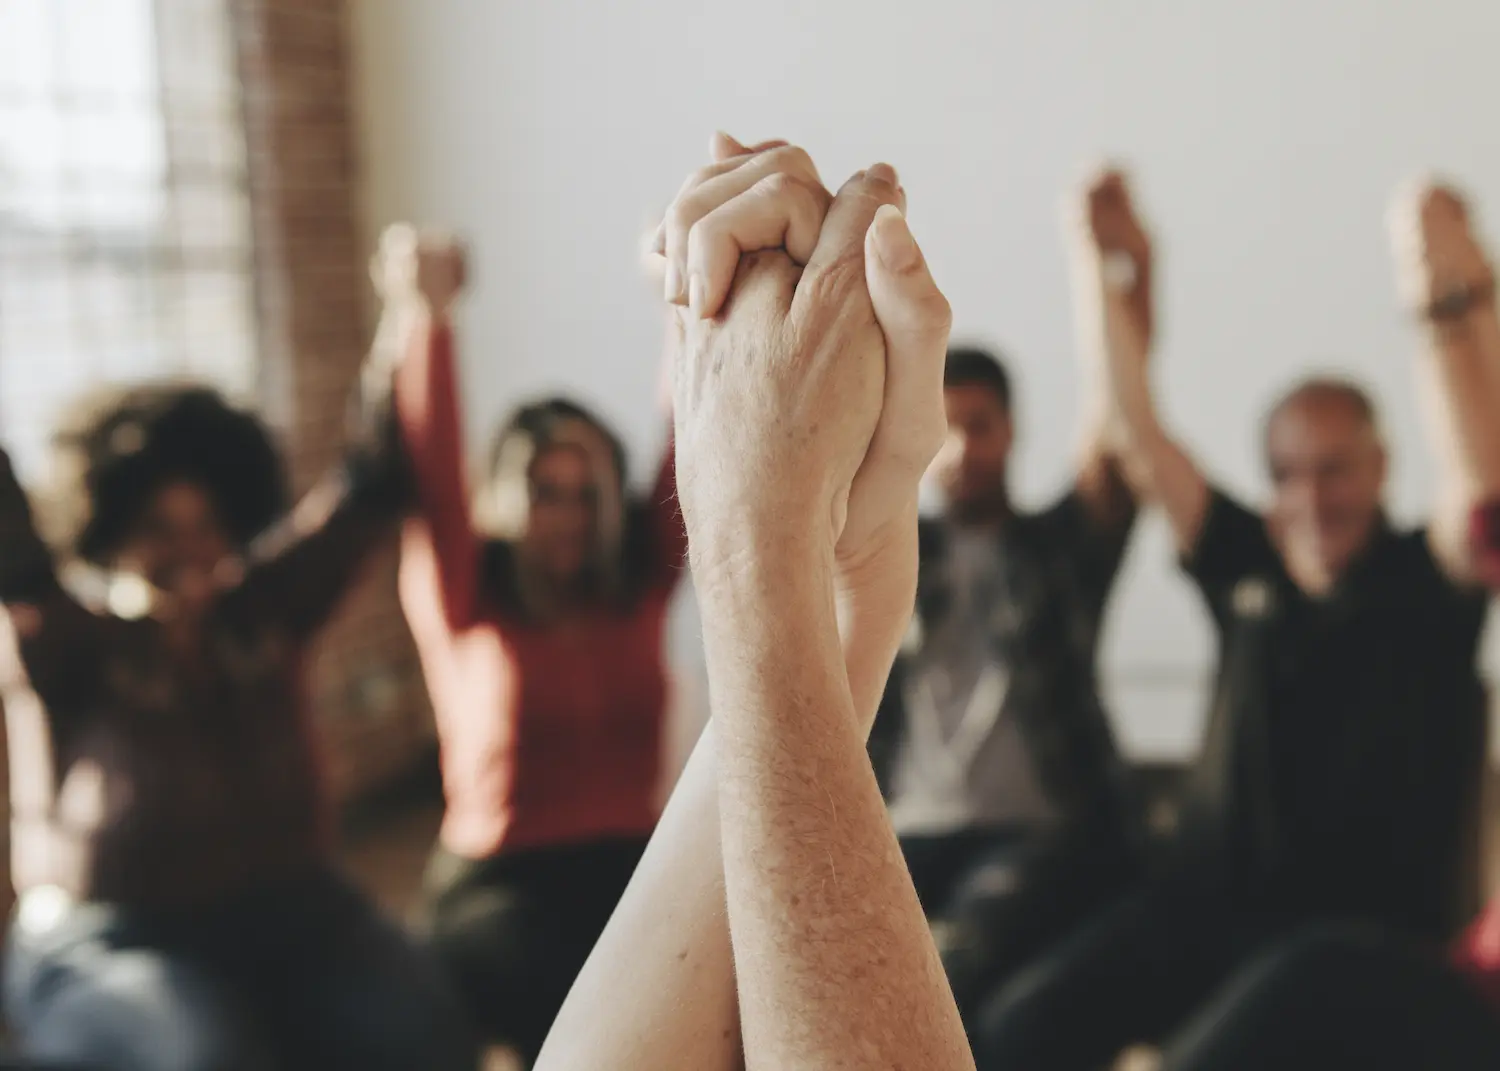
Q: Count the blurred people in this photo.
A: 4